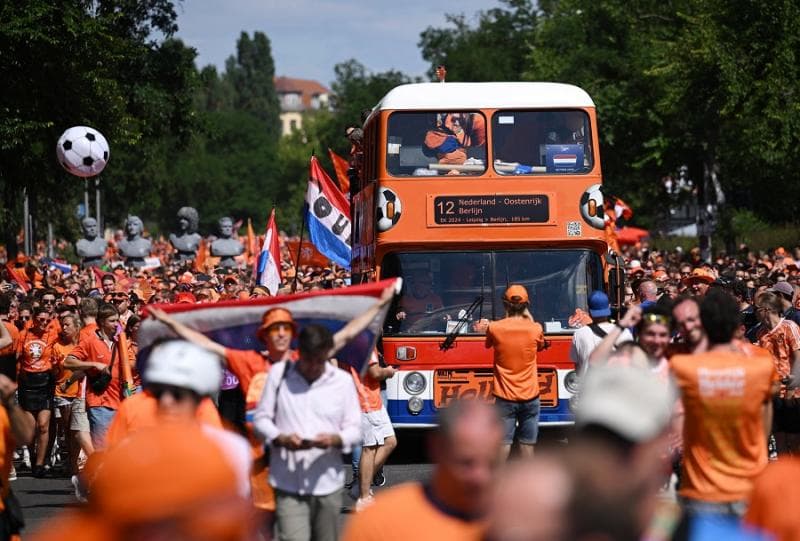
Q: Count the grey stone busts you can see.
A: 4